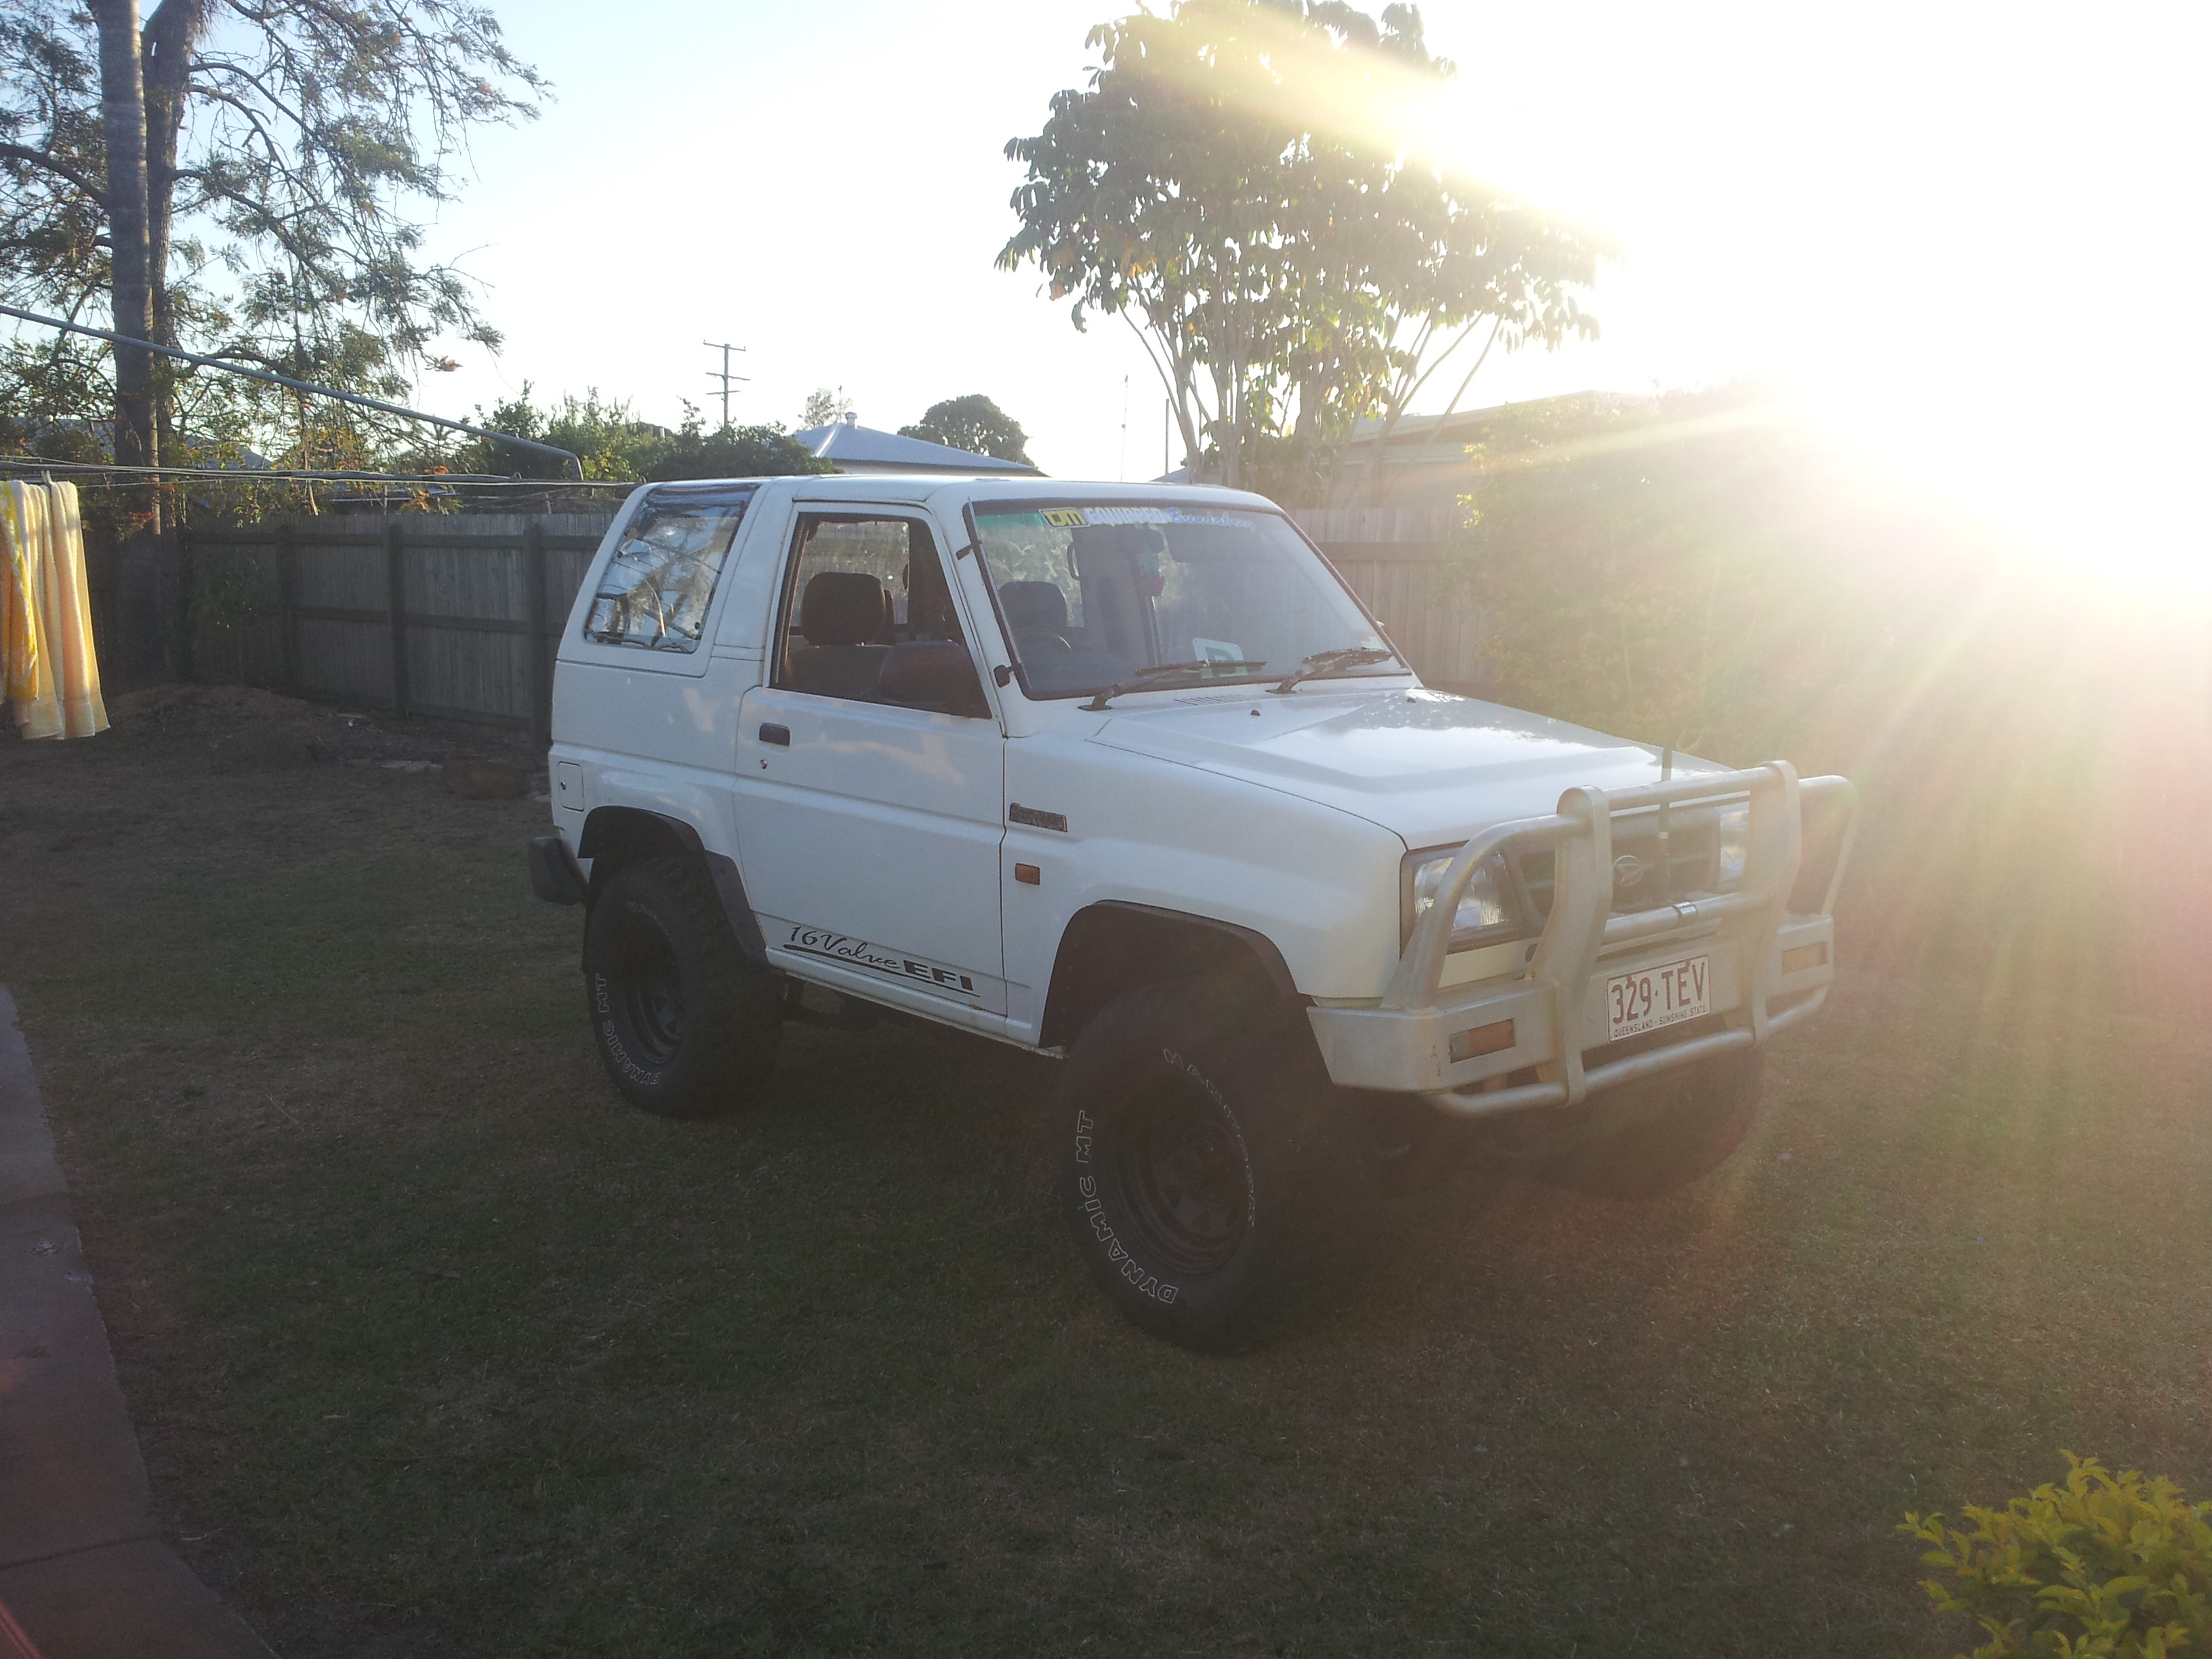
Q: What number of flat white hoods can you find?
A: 1